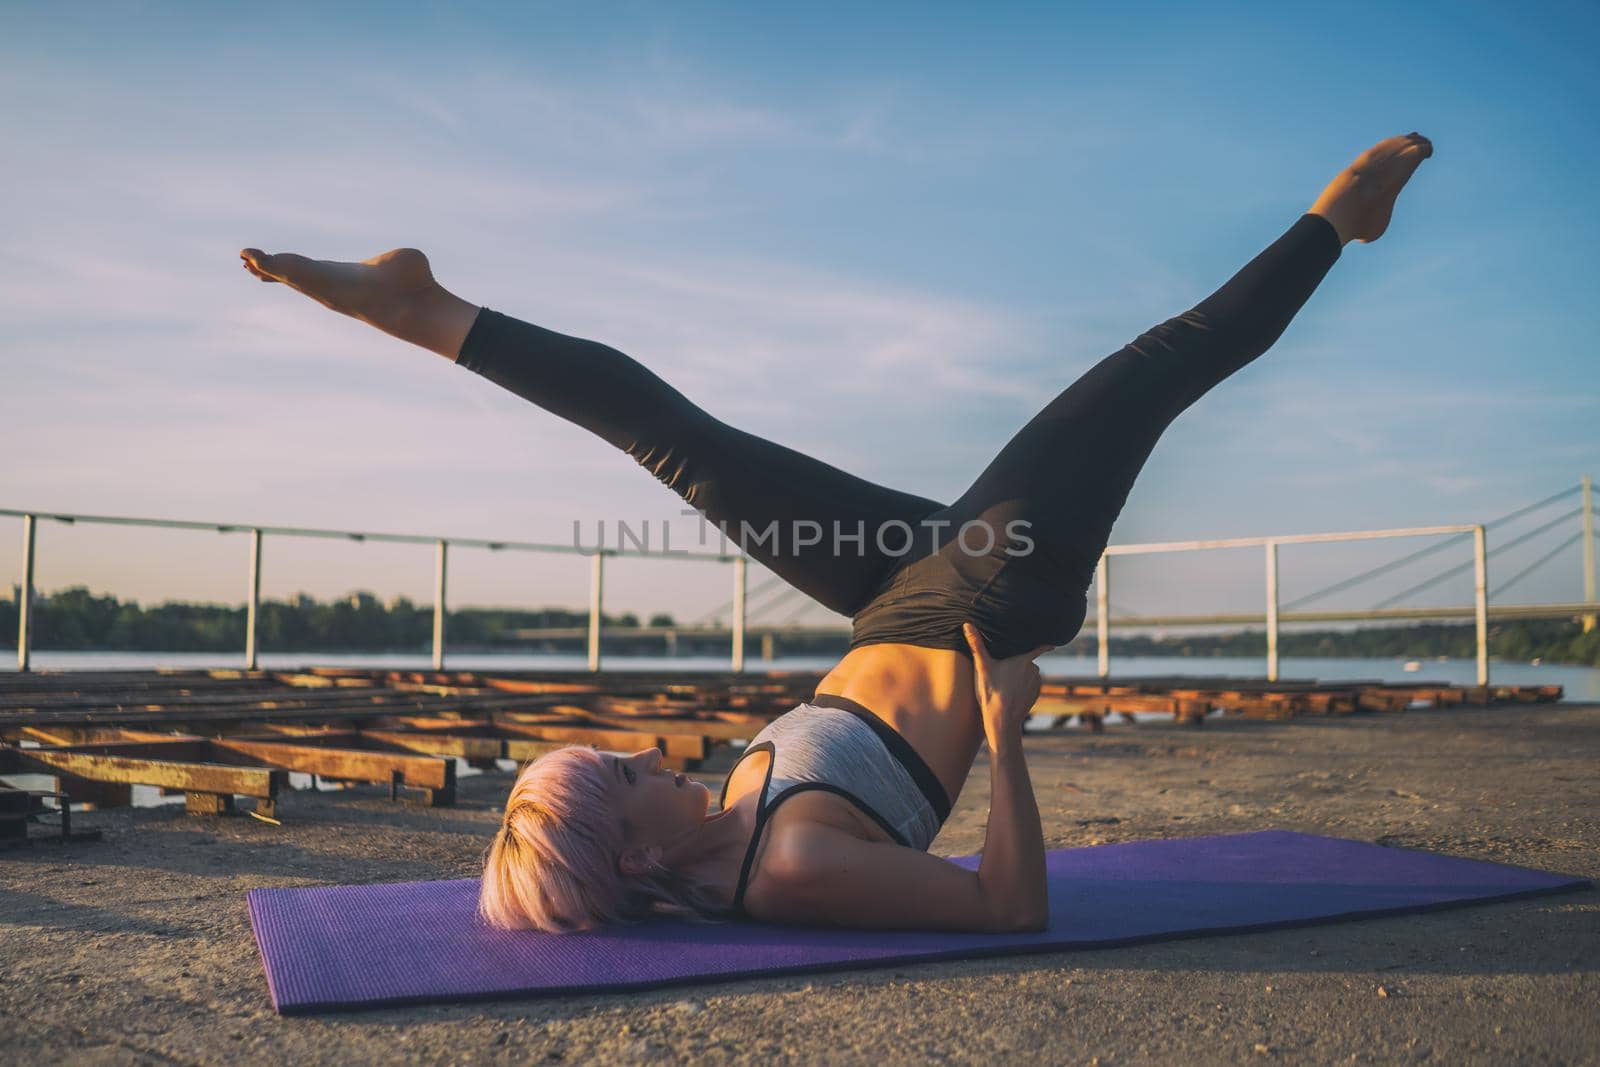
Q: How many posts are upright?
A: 8